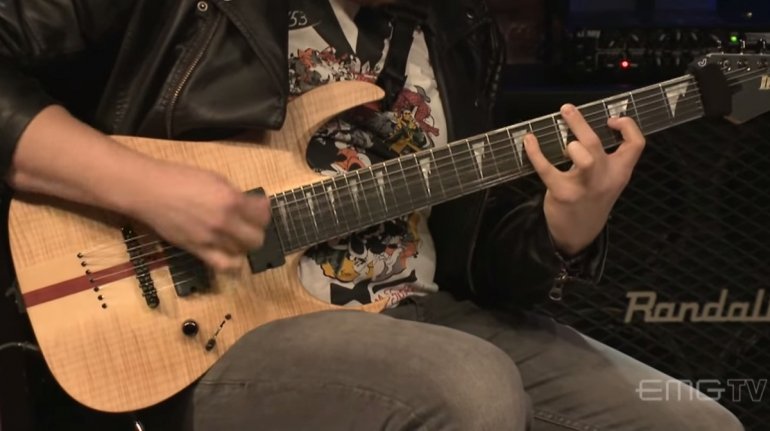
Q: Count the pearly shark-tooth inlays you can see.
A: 11